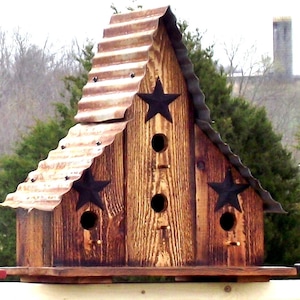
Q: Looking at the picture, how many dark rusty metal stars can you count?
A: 3